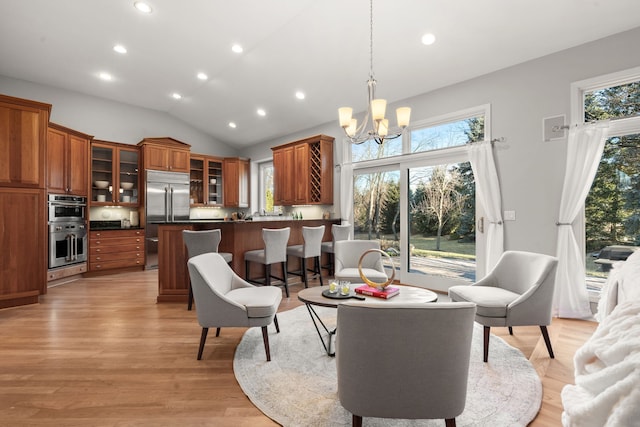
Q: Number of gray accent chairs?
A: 4